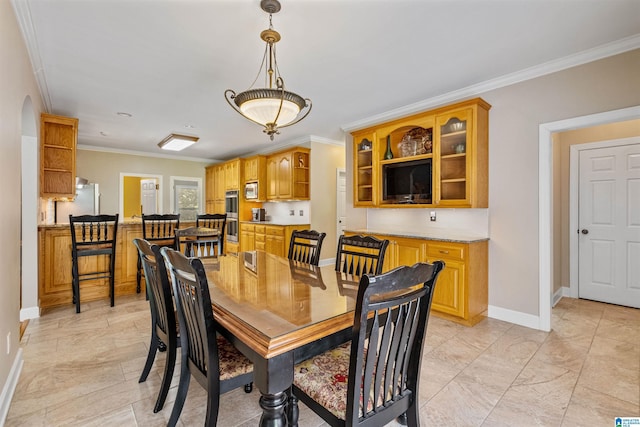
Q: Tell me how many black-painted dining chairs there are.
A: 6